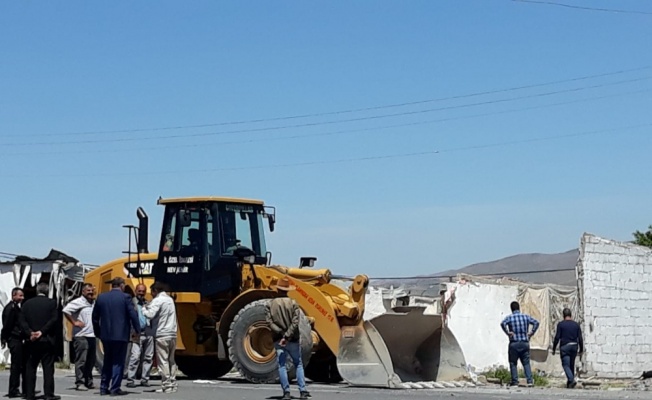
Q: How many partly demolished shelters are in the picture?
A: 2